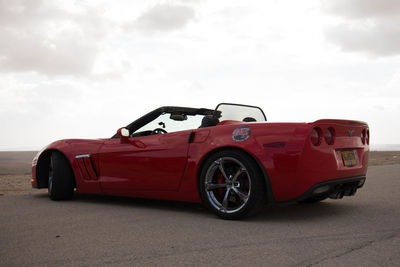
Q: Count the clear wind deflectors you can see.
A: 1